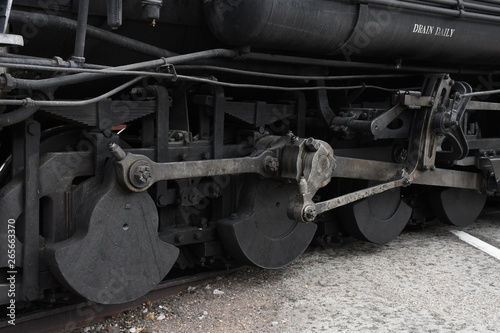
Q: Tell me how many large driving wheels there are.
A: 4